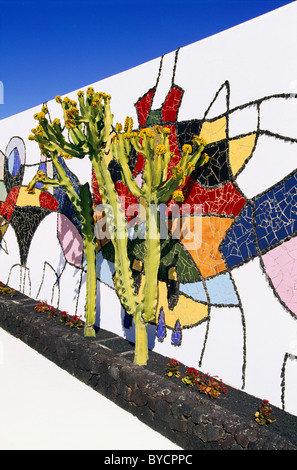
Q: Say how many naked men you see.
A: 0